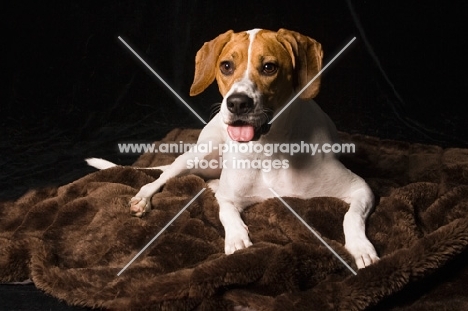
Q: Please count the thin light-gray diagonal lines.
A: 4